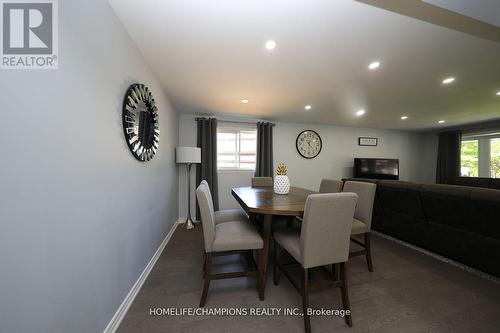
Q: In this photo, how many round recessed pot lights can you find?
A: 9